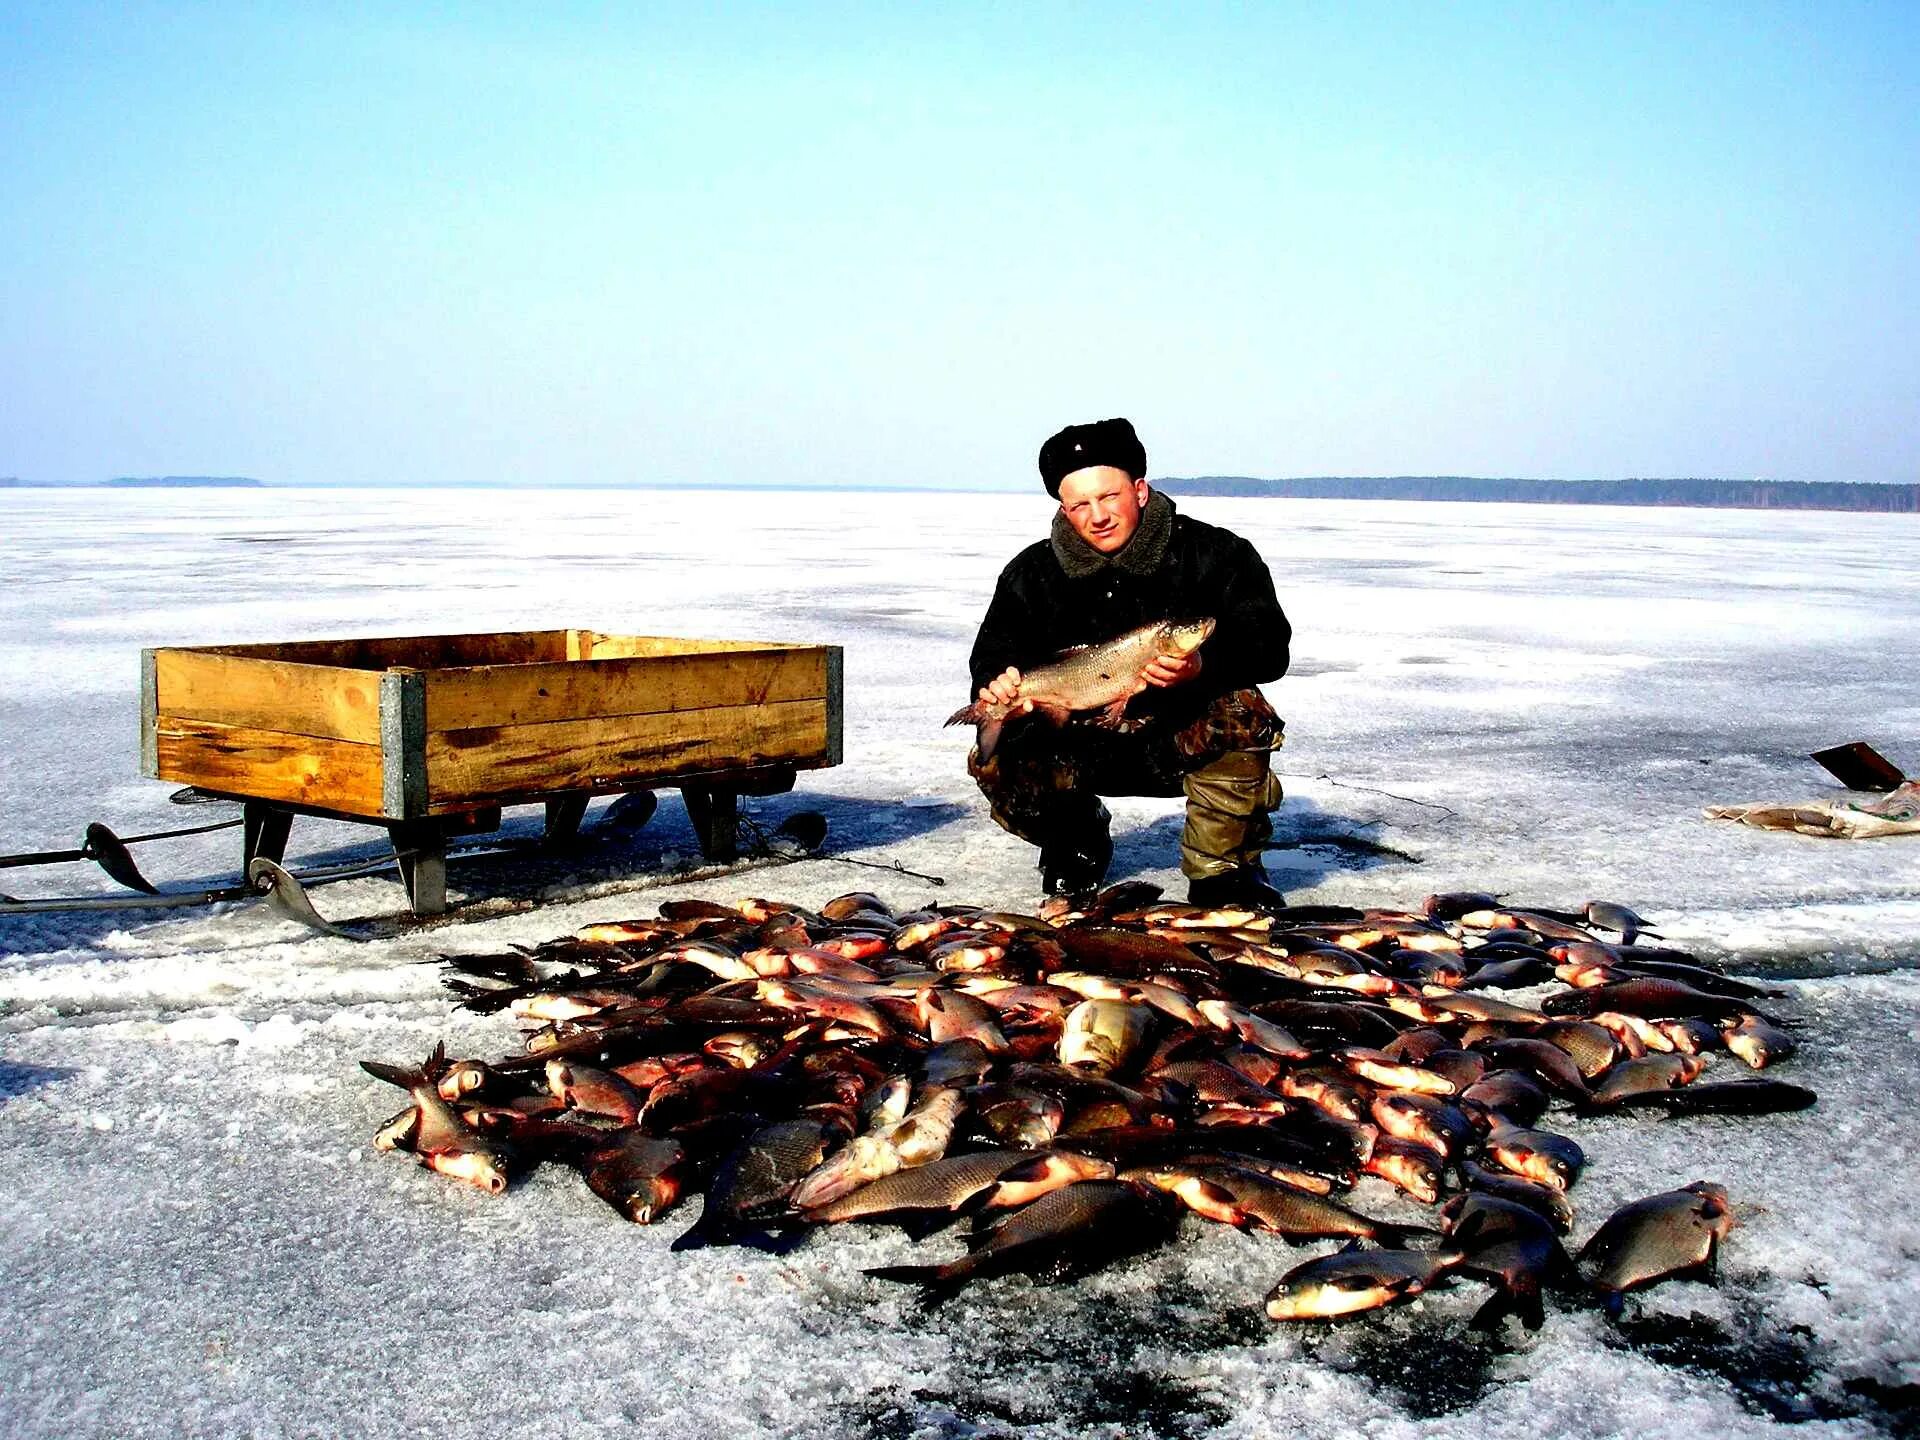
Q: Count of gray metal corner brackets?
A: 3